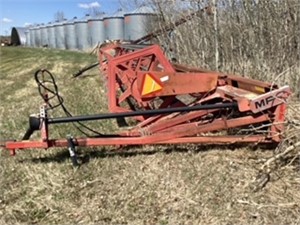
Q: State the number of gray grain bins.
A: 11